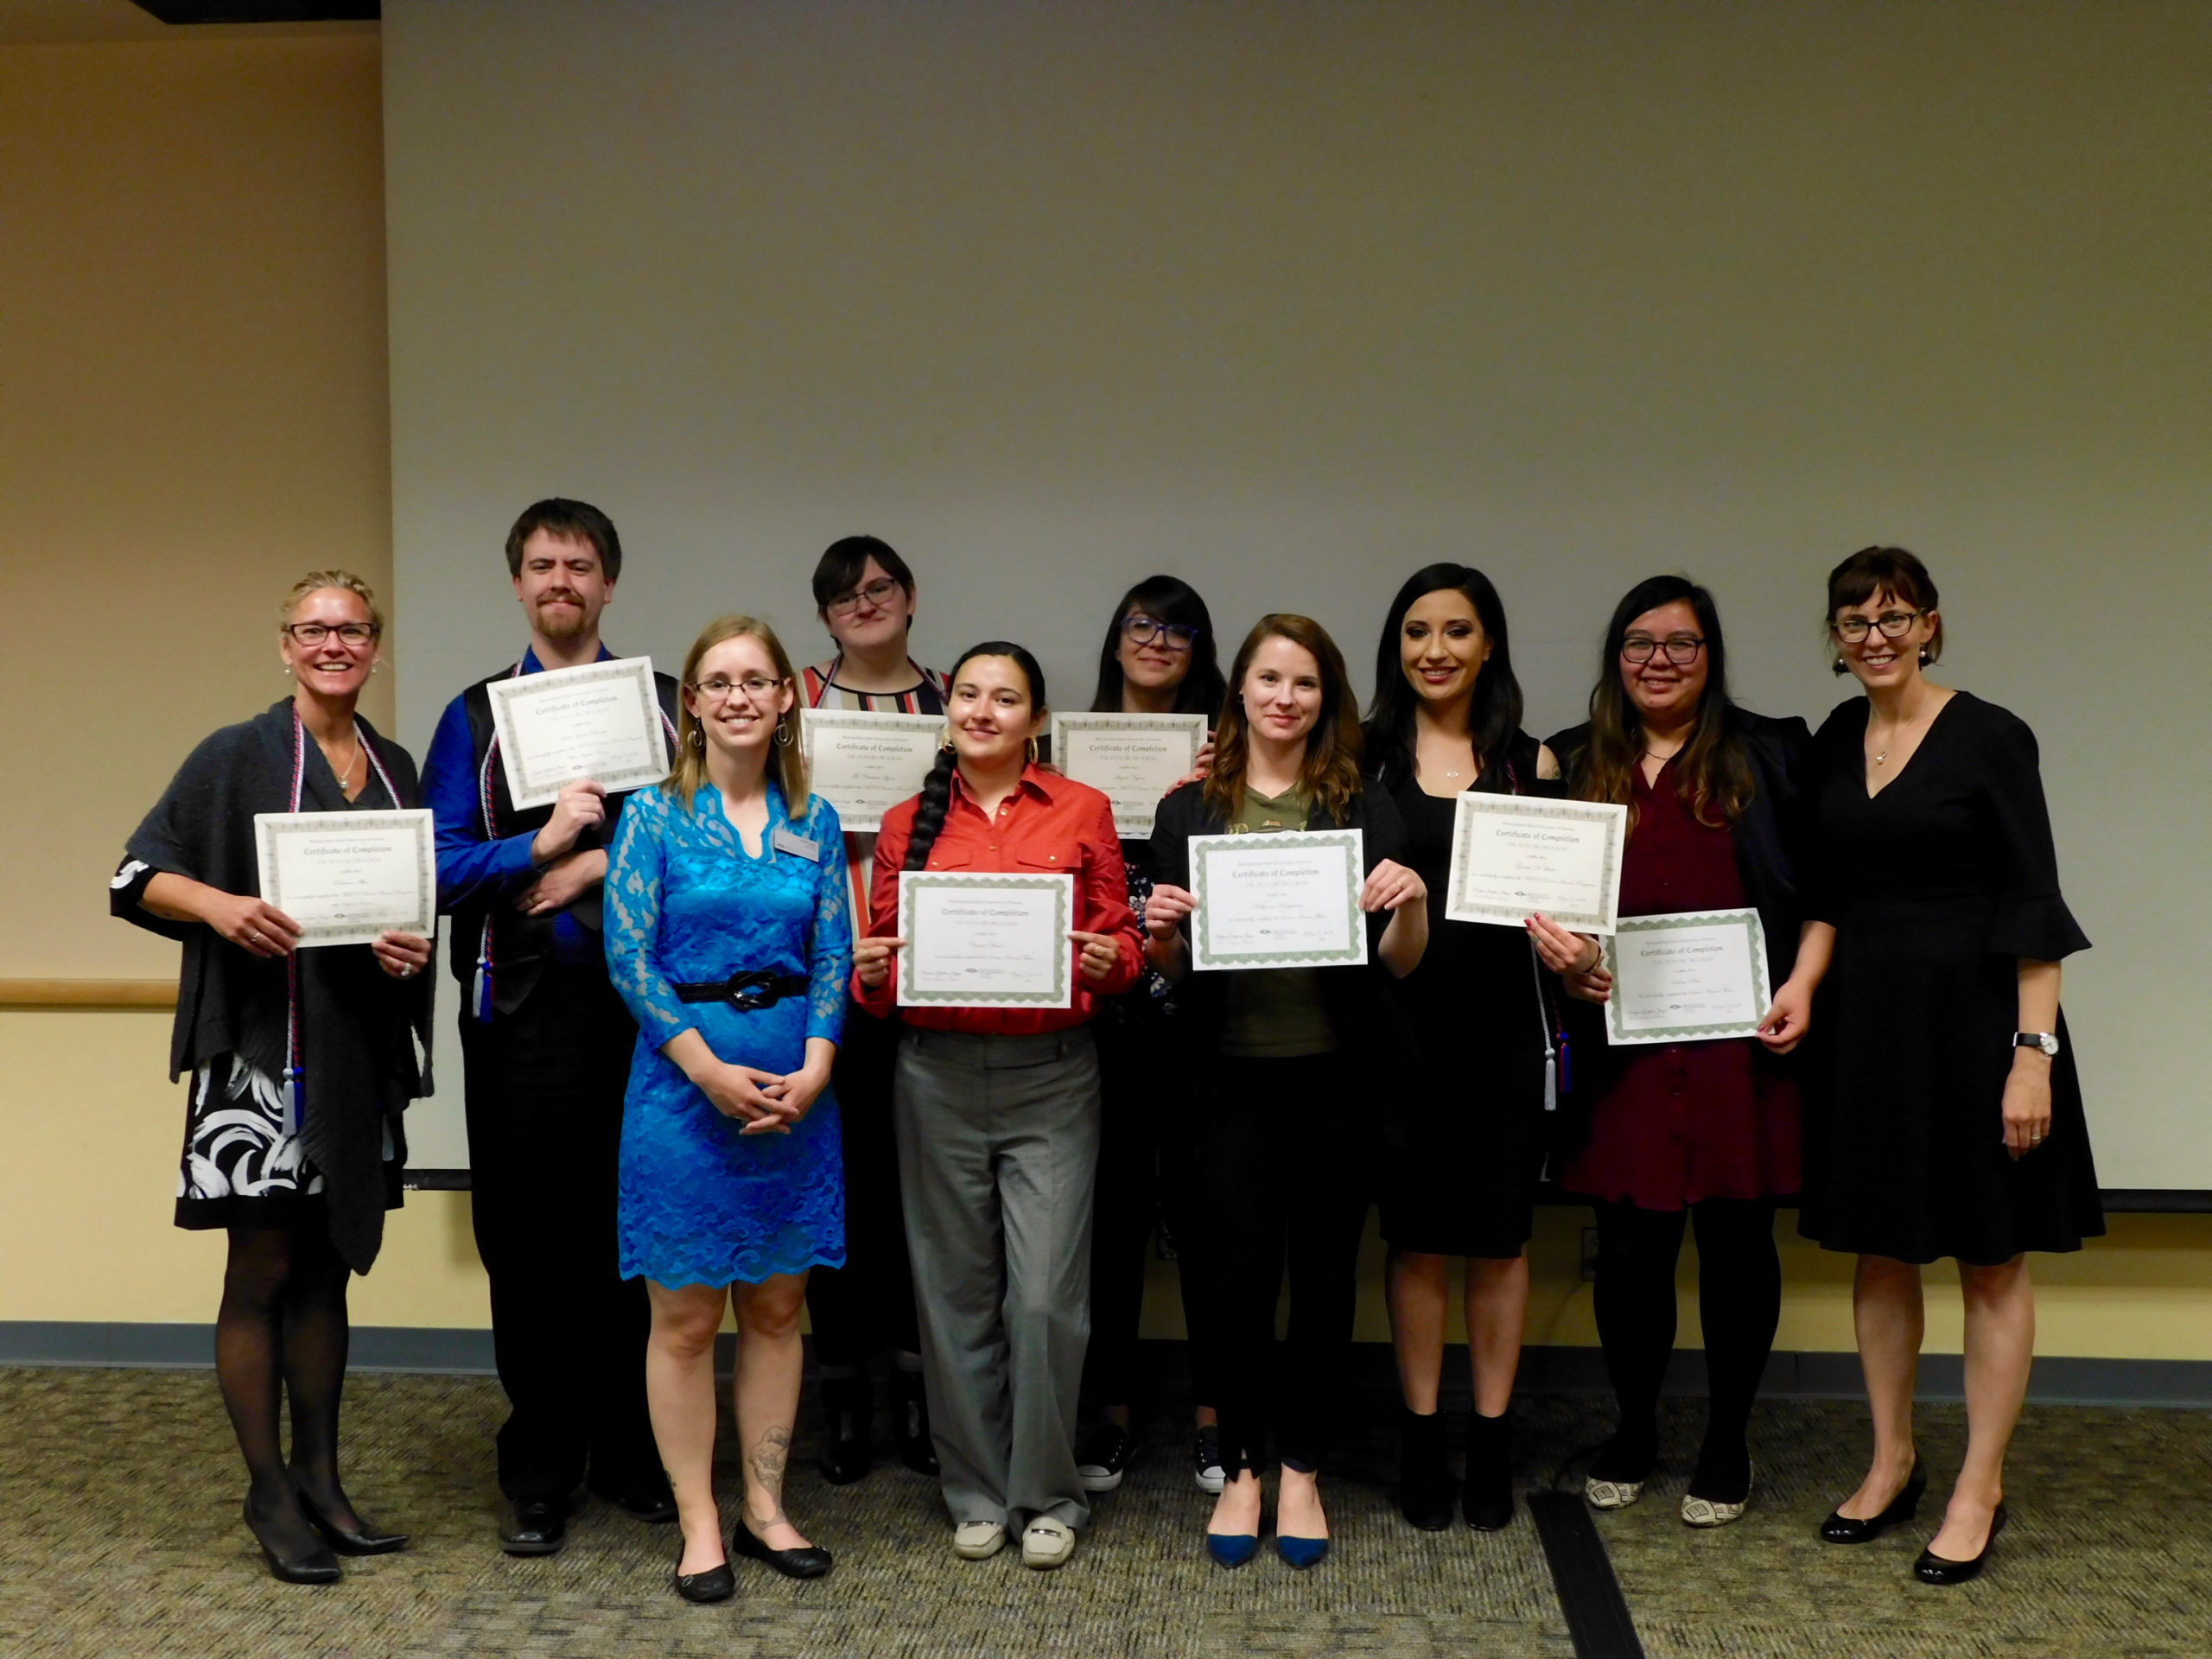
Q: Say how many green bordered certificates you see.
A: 3